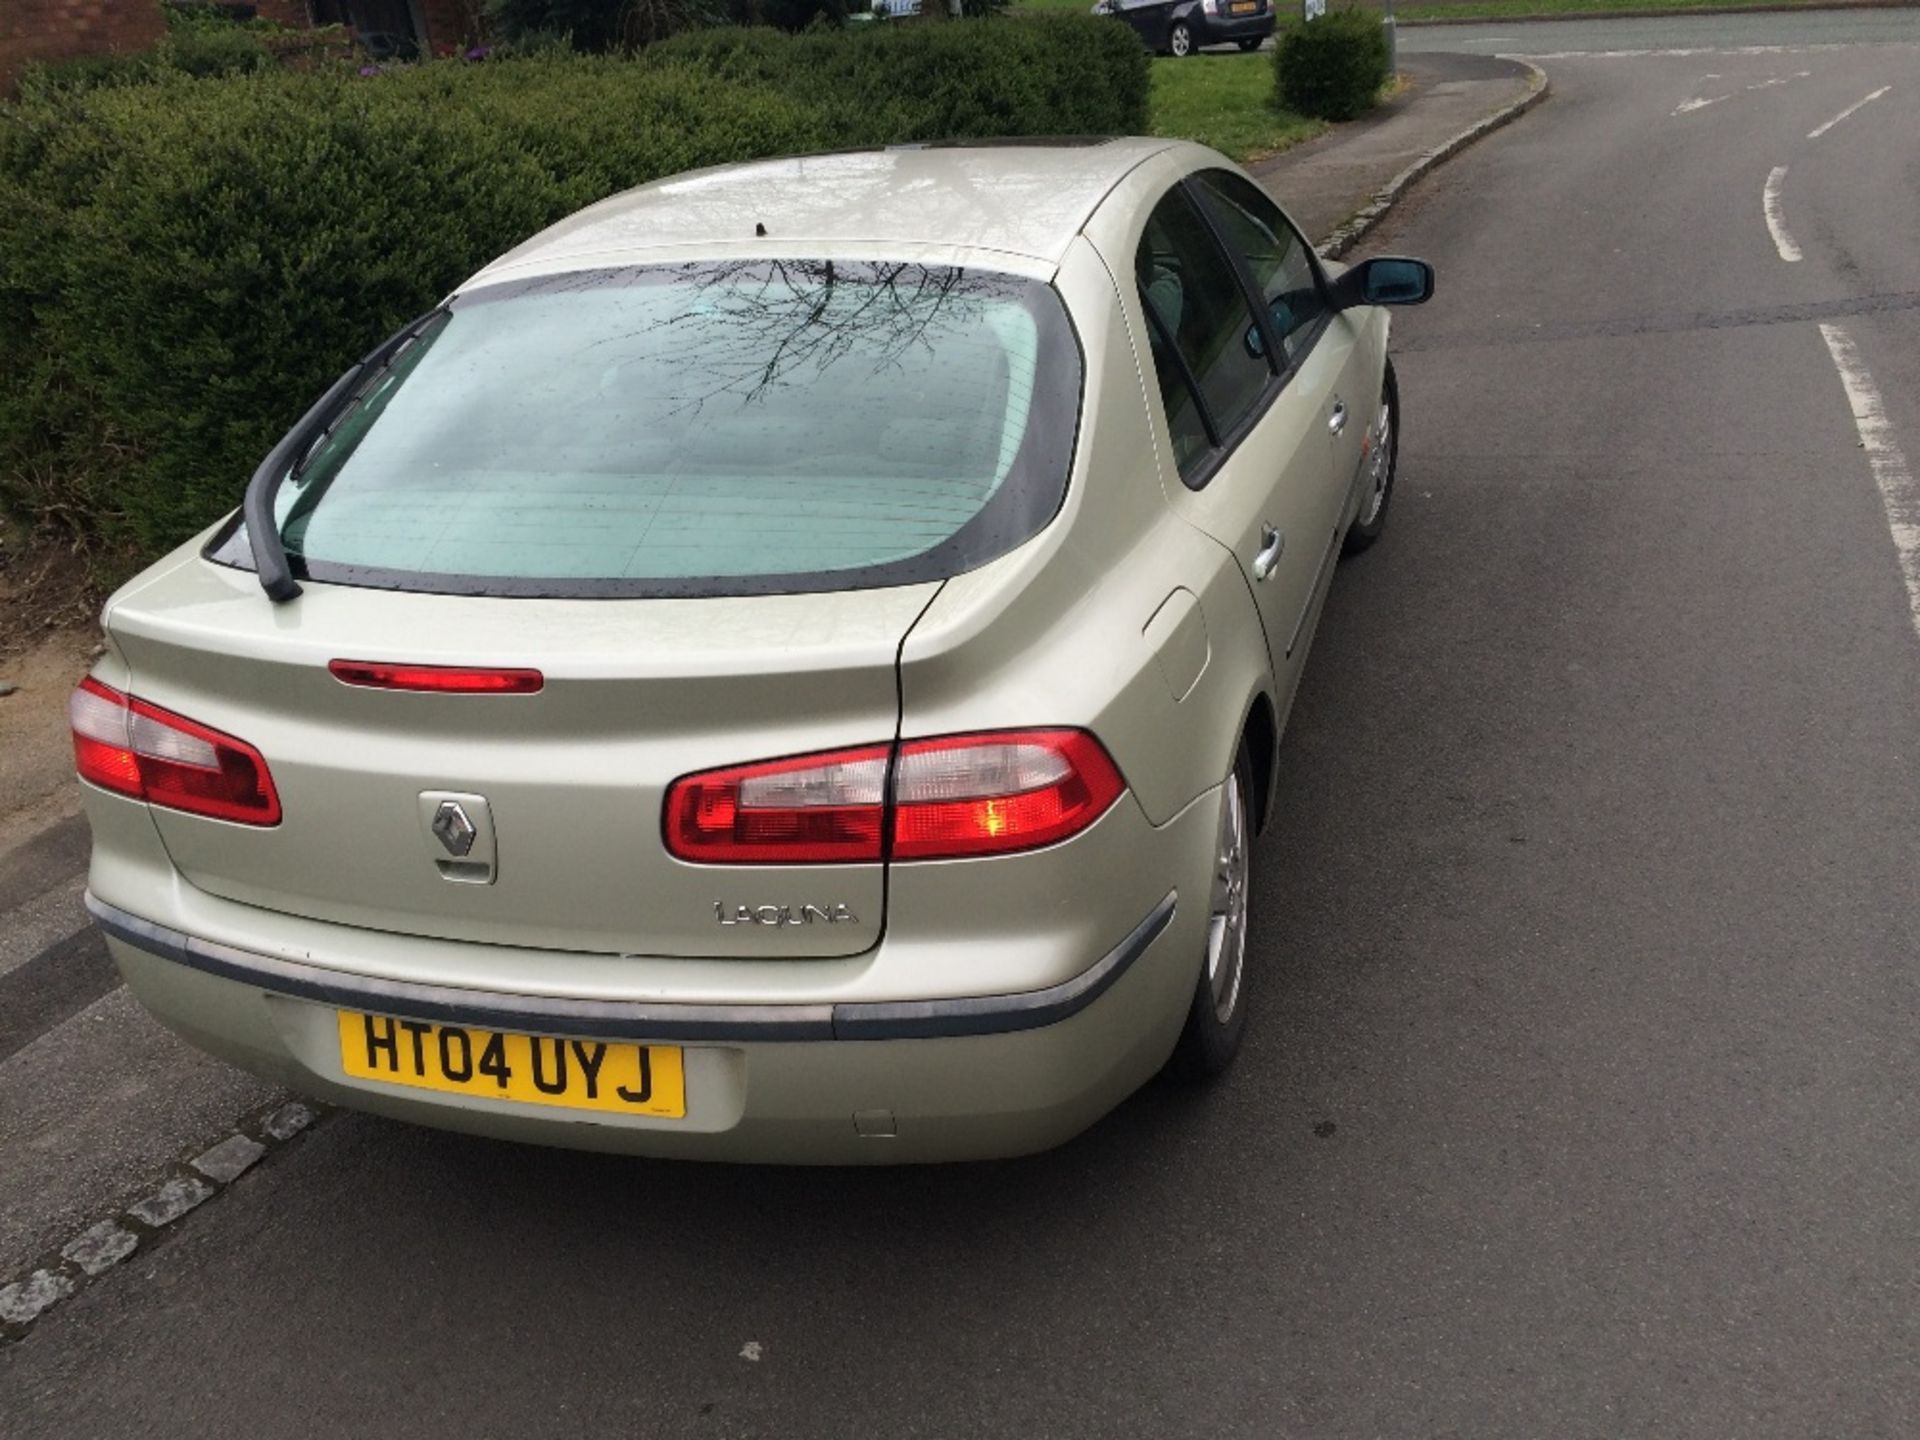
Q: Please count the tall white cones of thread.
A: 0